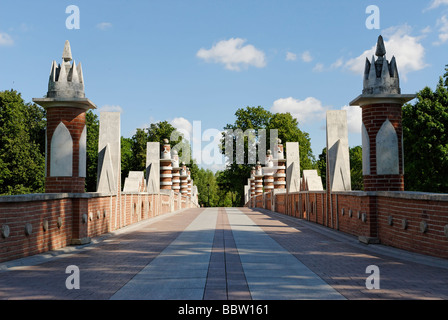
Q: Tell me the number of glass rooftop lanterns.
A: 0